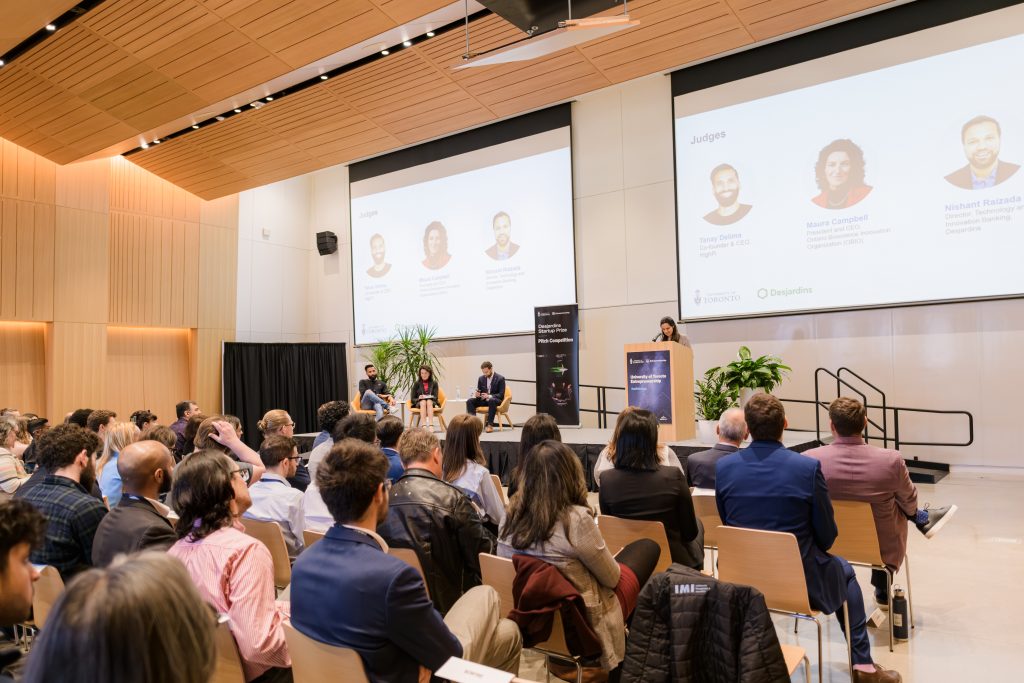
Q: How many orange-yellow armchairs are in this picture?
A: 3